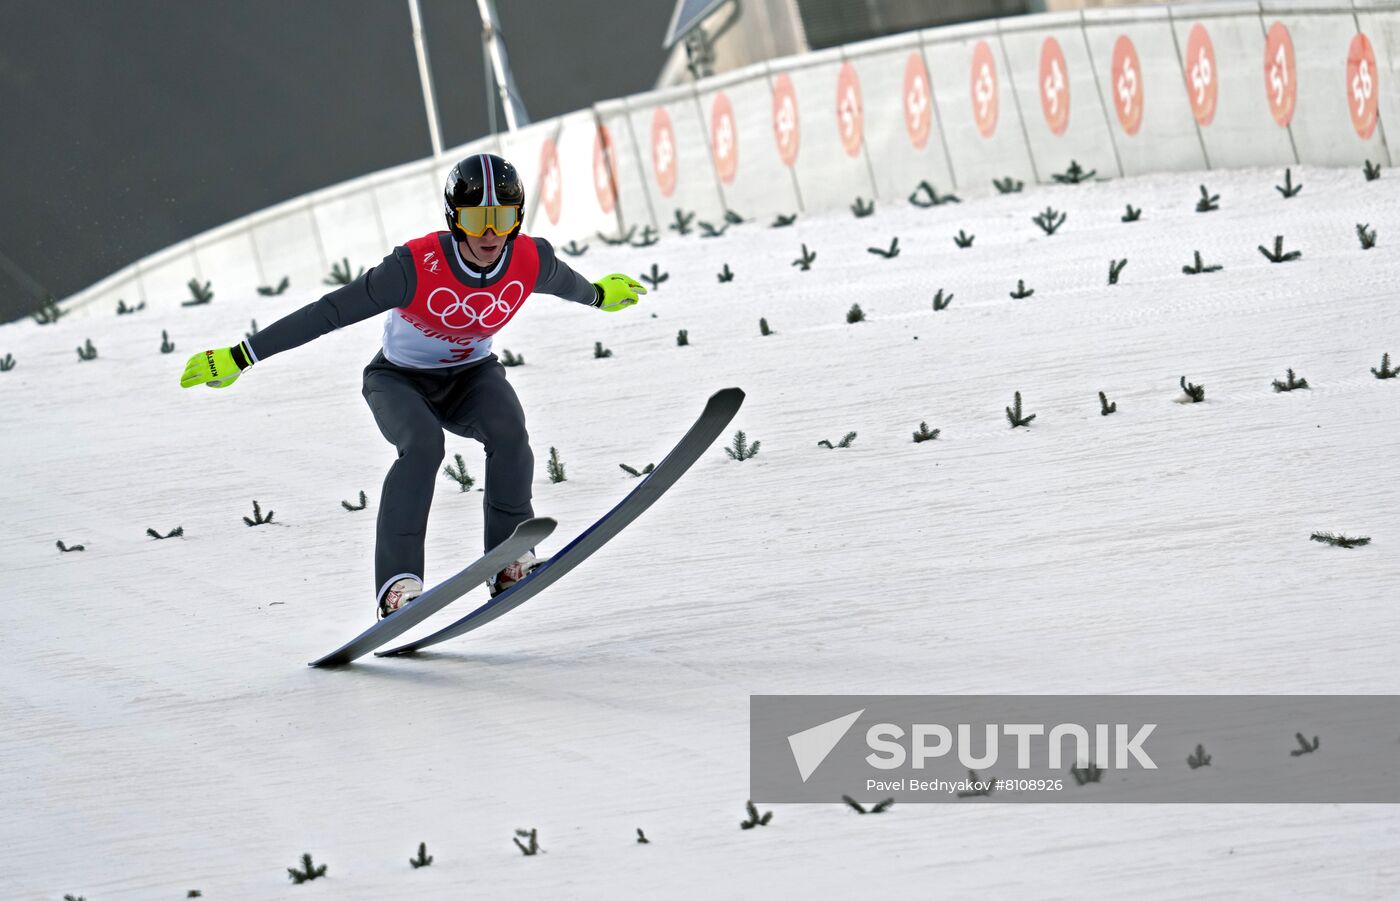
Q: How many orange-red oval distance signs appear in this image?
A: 13